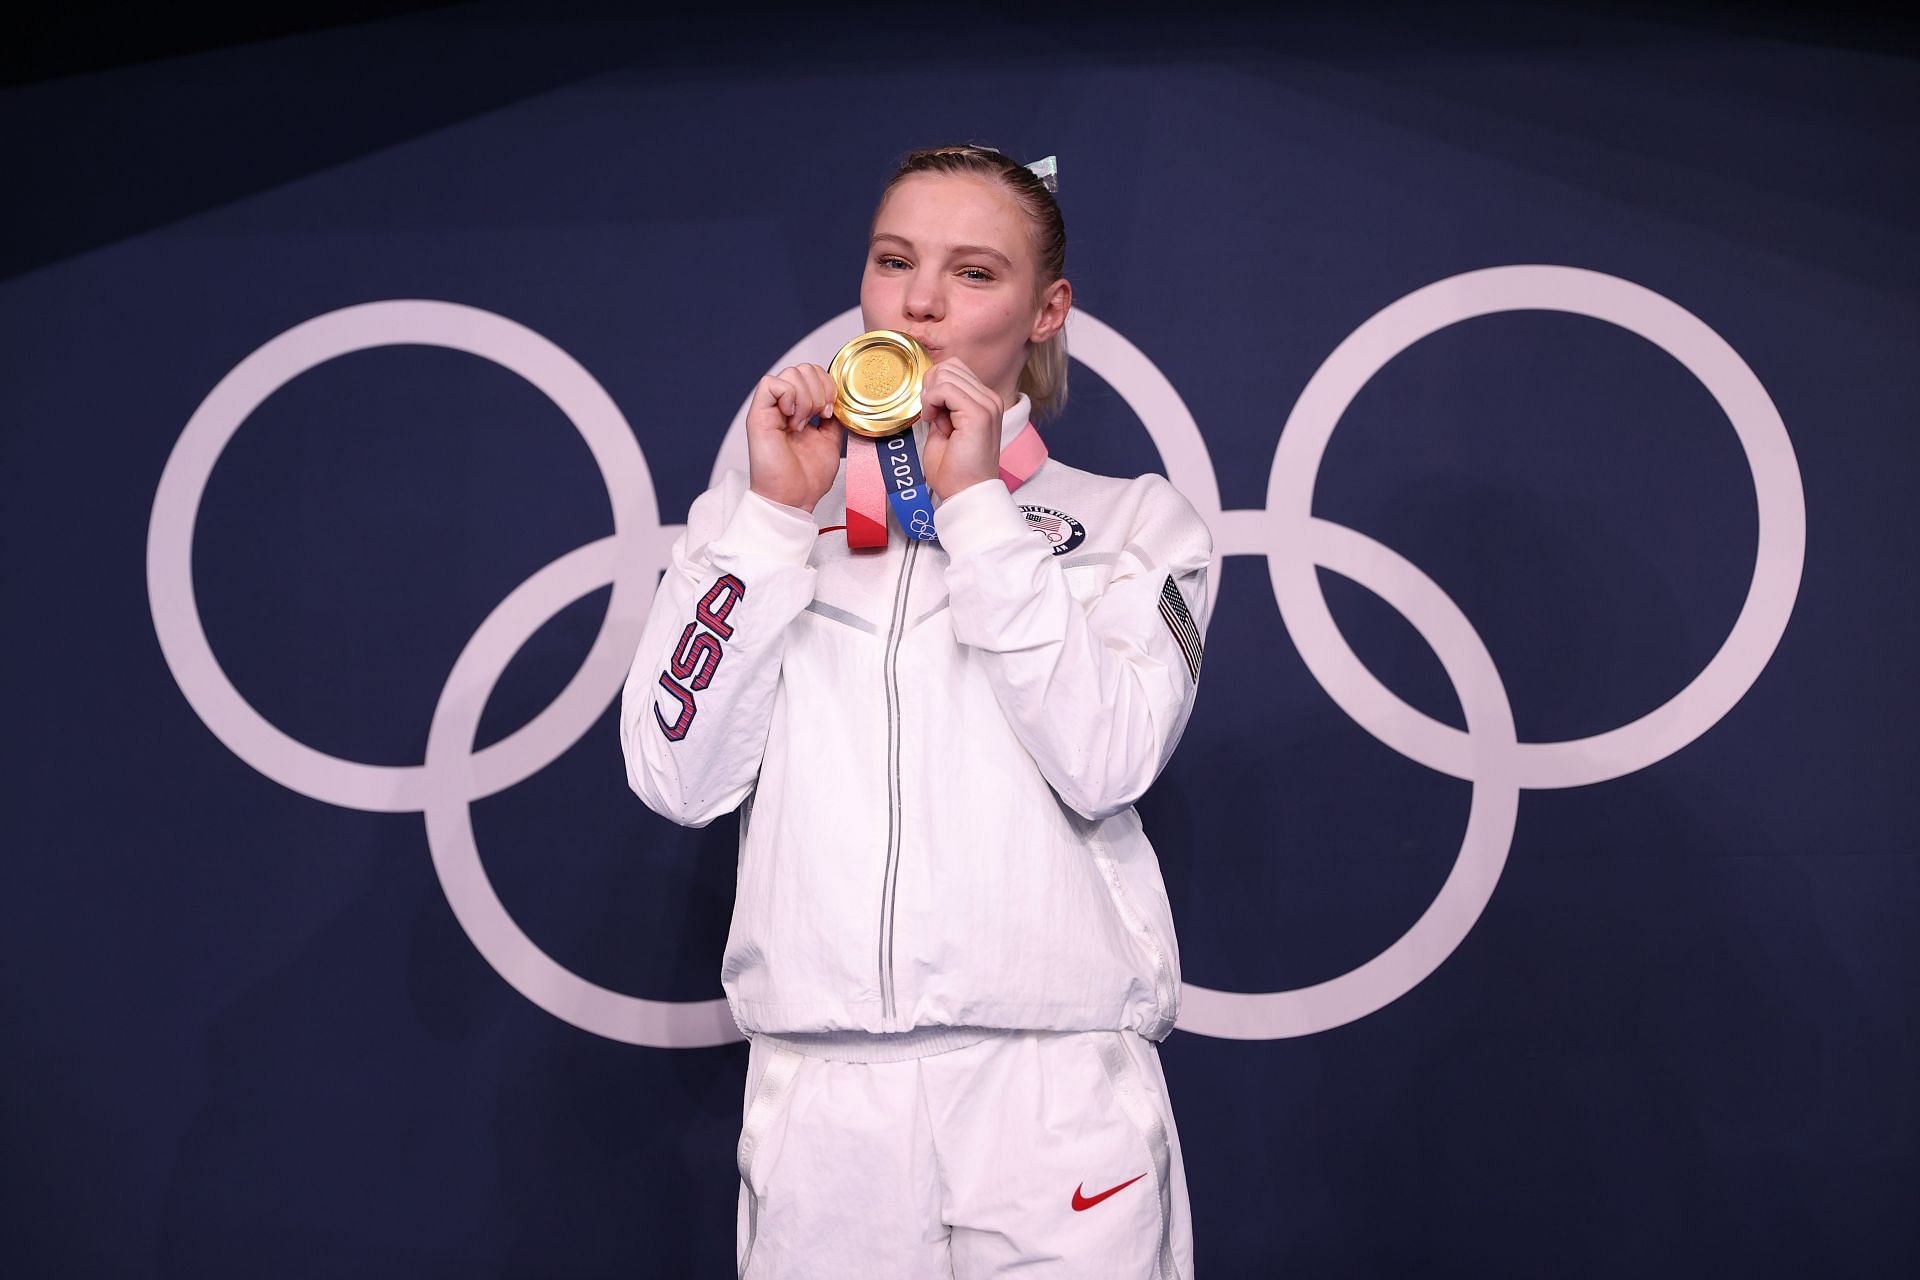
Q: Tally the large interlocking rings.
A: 5